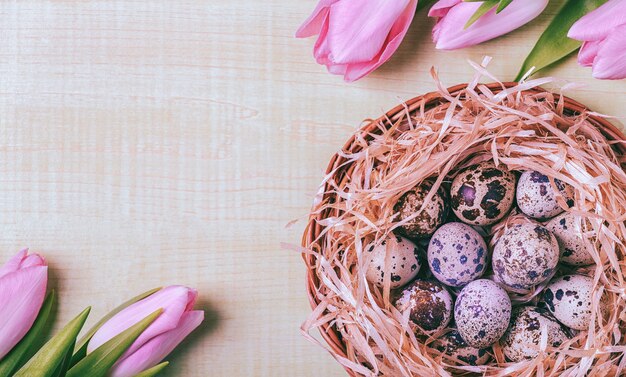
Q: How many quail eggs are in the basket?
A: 12